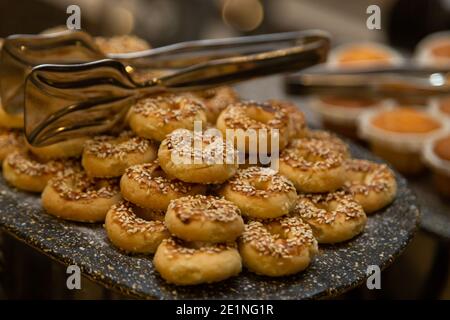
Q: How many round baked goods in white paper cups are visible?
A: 6